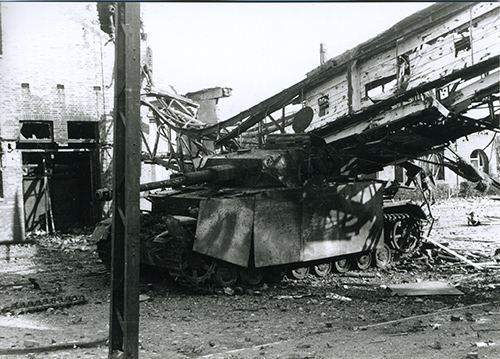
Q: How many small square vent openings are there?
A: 3